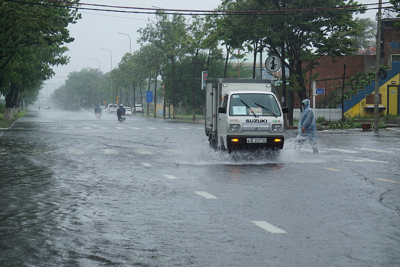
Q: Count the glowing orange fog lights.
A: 2